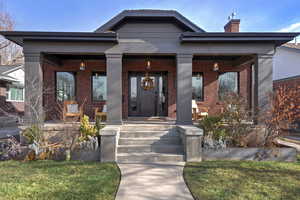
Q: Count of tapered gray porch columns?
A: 4